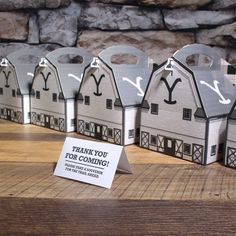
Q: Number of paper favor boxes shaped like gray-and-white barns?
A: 5